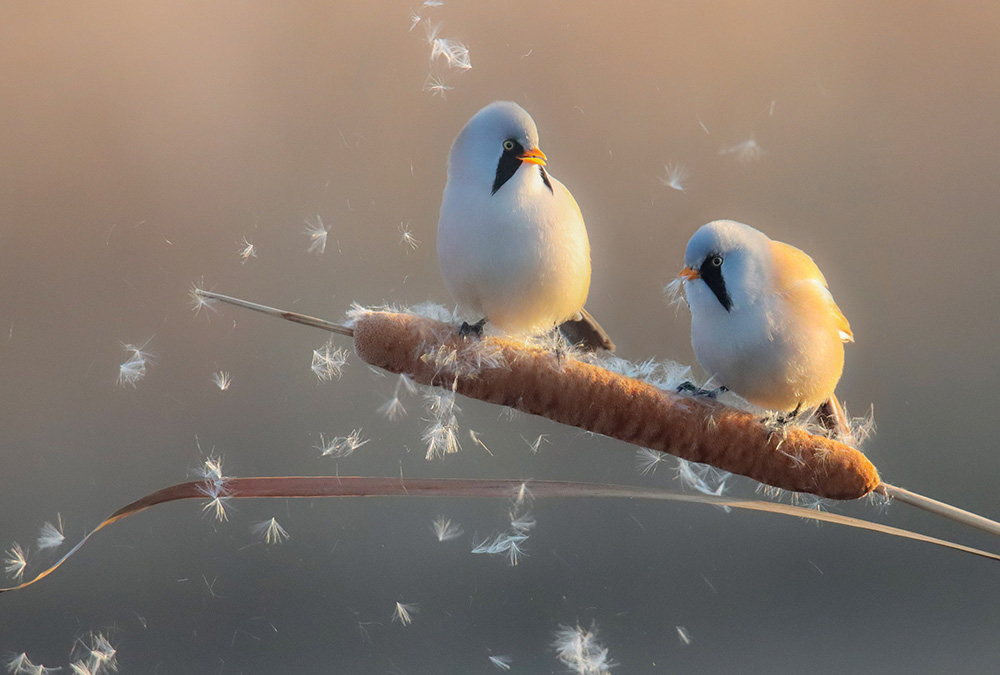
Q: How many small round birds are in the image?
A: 2